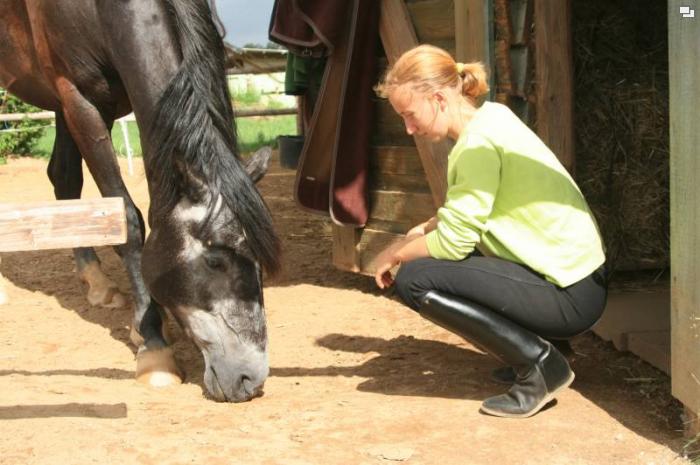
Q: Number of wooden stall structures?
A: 1